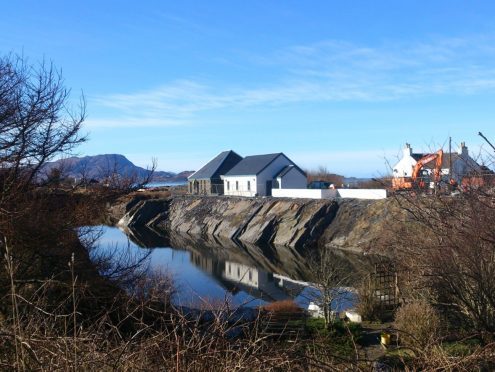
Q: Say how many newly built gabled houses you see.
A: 2